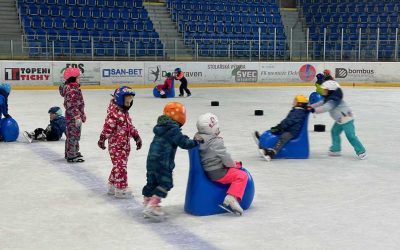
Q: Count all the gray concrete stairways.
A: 3